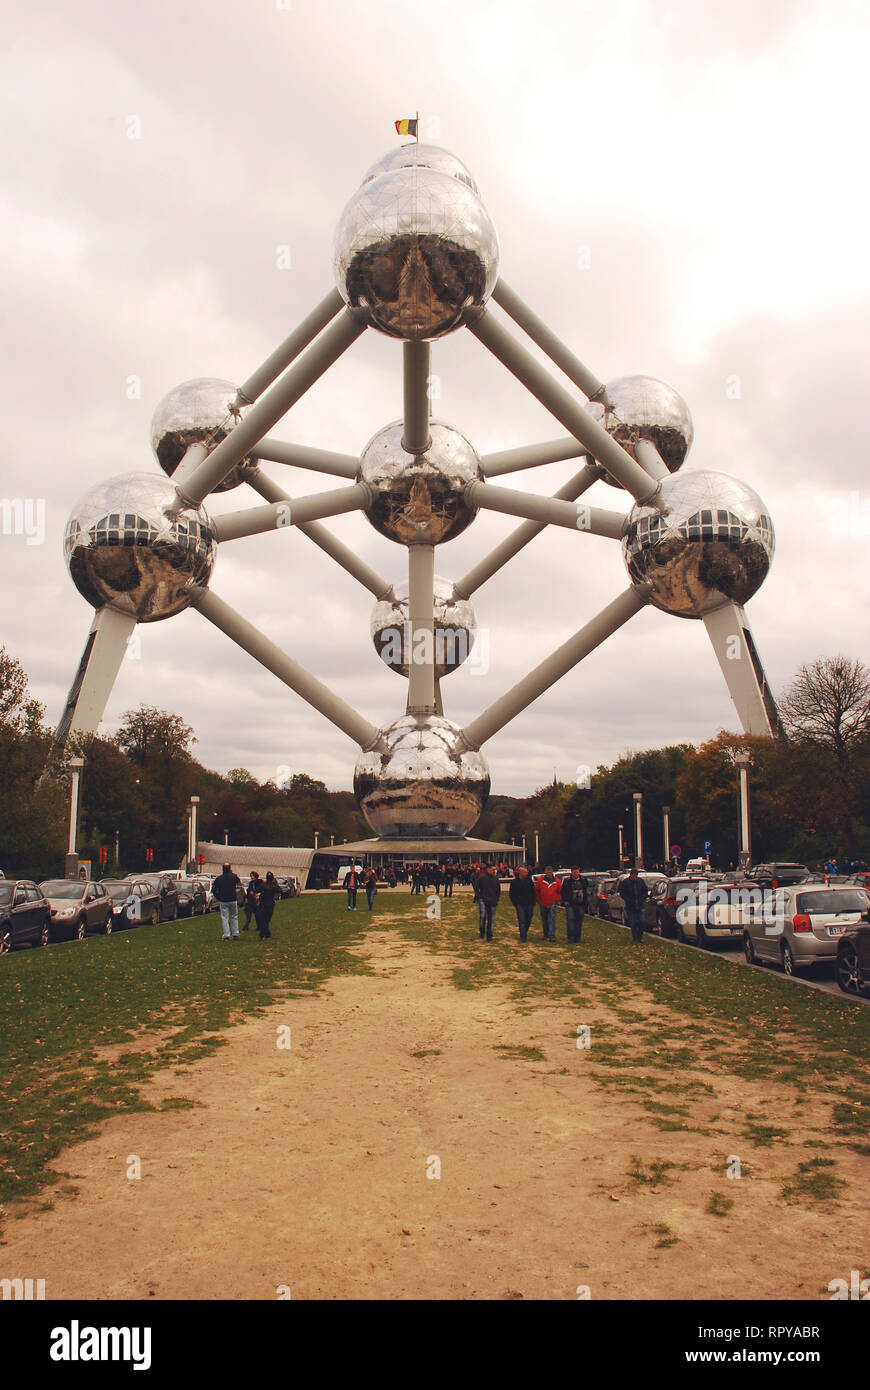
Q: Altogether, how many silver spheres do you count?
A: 9